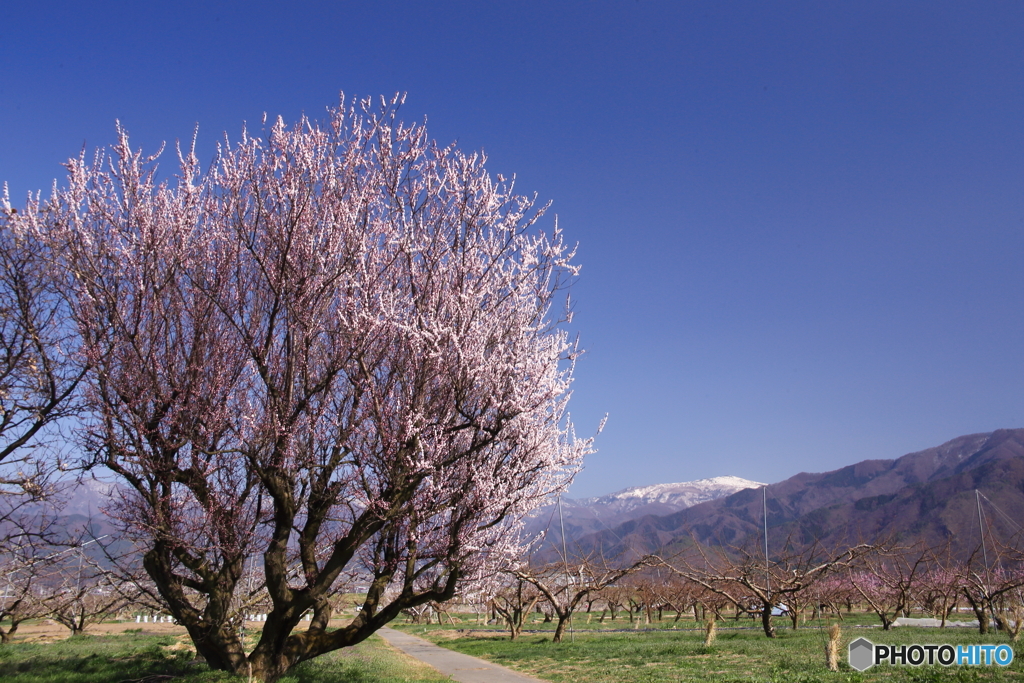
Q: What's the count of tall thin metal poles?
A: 3